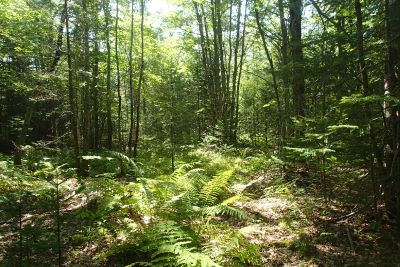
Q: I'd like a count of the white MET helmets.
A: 0